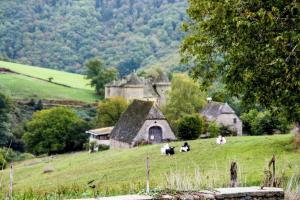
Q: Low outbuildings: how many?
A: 1